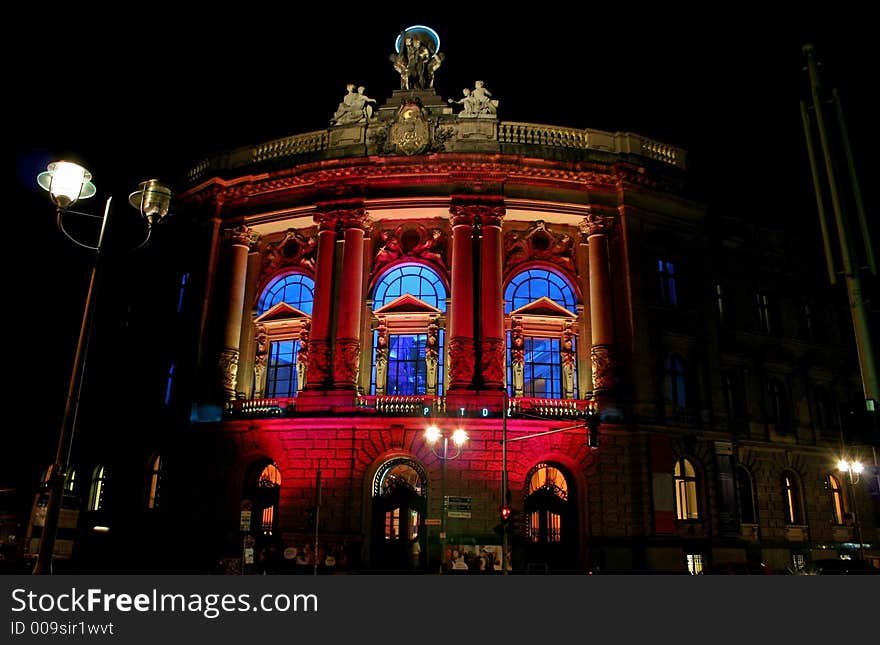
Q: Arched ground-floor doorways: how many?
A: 3